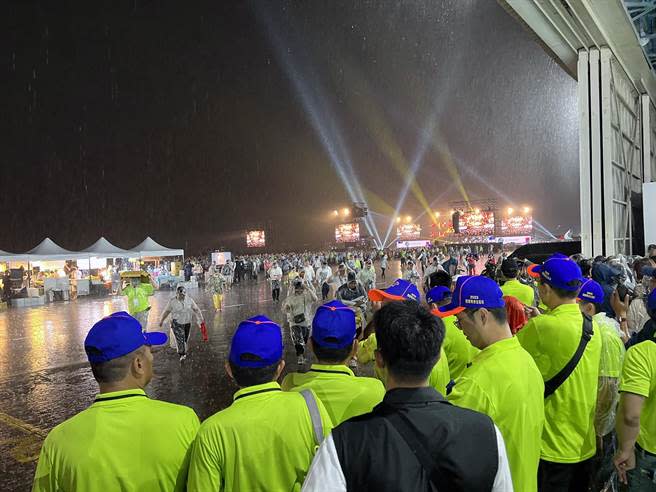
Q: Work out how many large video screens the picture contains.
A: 5